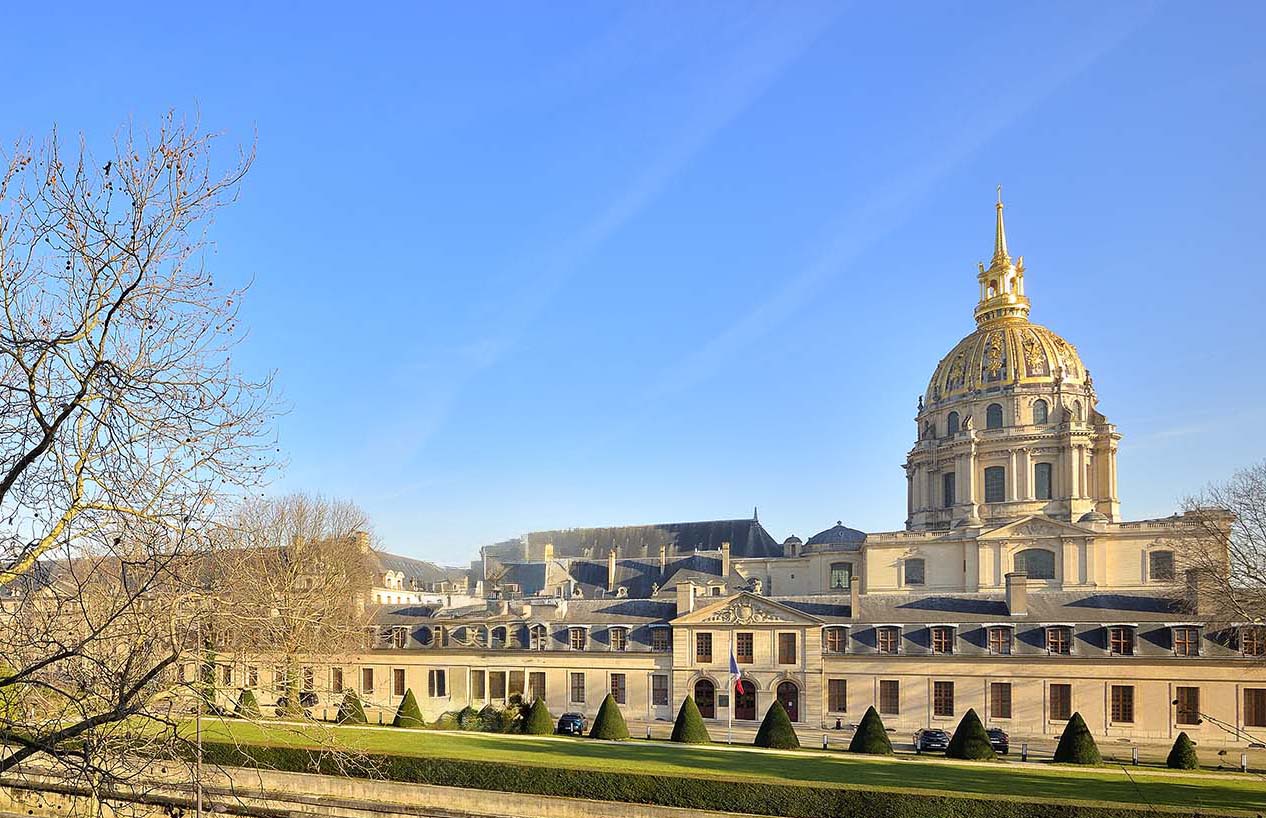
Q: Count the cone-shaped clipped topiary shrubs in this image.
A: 11